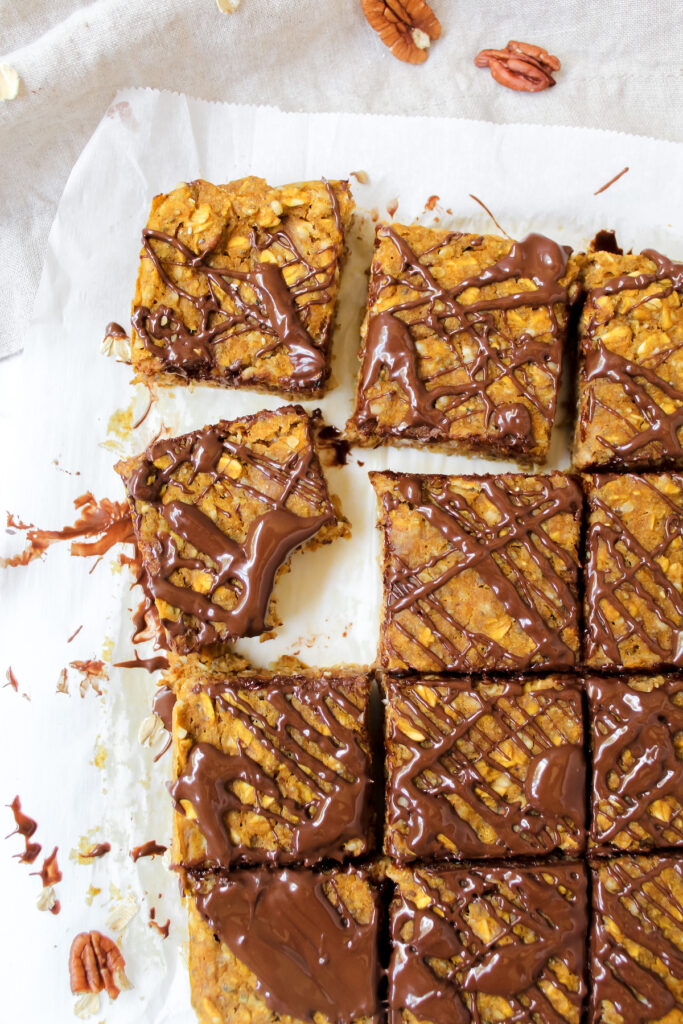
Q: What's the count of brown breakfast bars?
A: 12